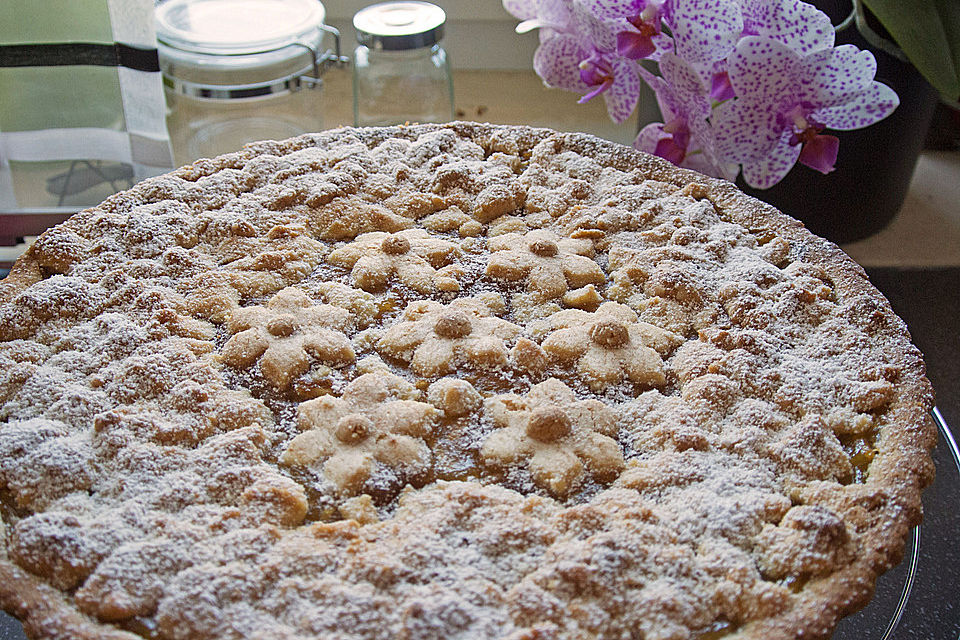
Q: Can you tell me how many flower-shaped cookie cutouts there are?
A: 7